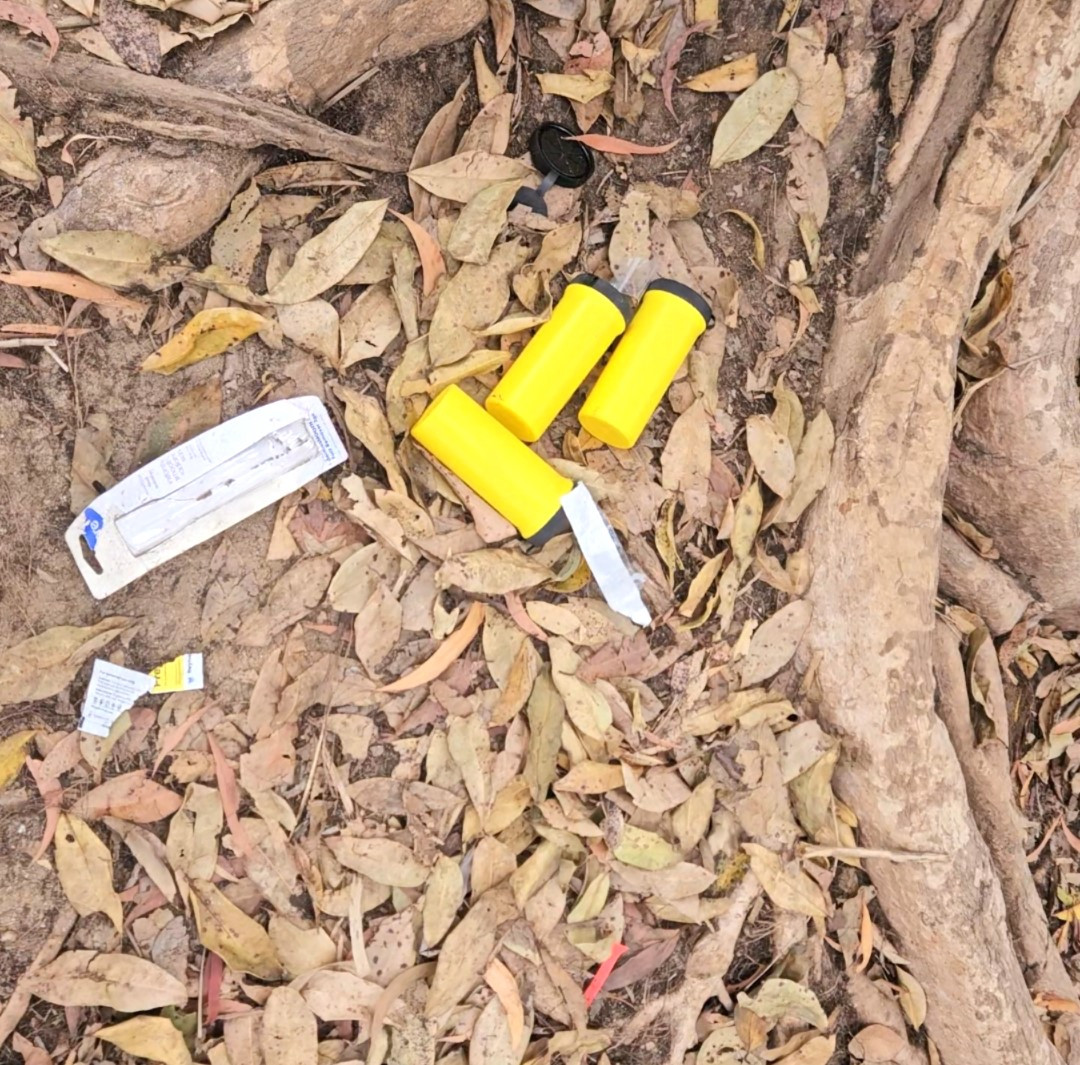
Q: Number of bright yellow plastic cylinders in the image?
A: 3